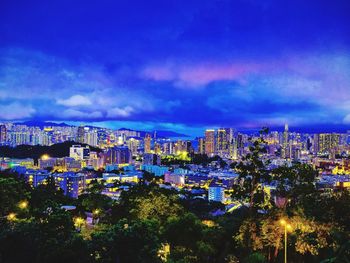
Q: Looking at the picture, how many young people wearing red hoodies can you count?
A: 0